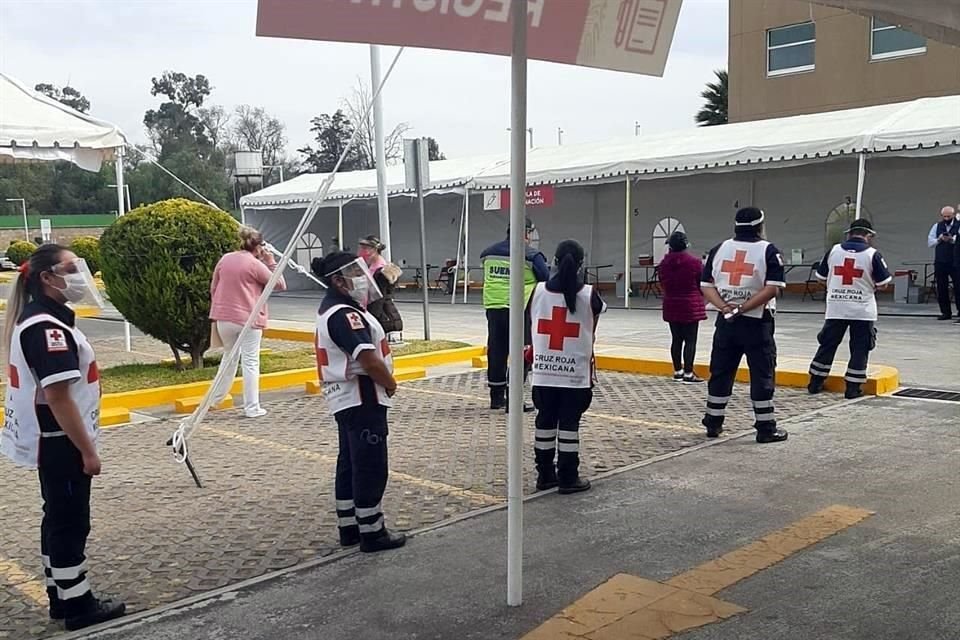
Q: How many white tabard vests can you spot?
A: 5